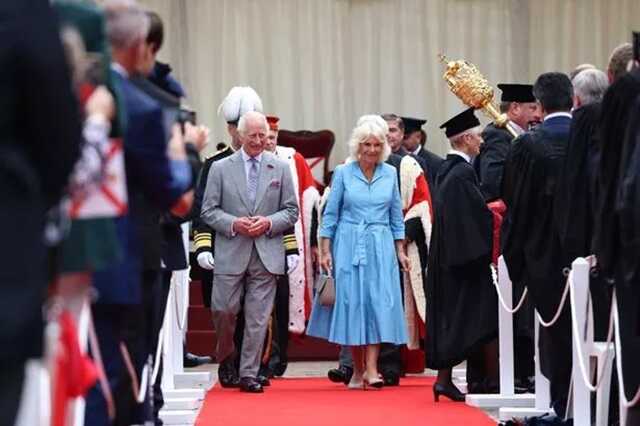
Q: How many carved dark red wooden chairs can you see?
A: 1